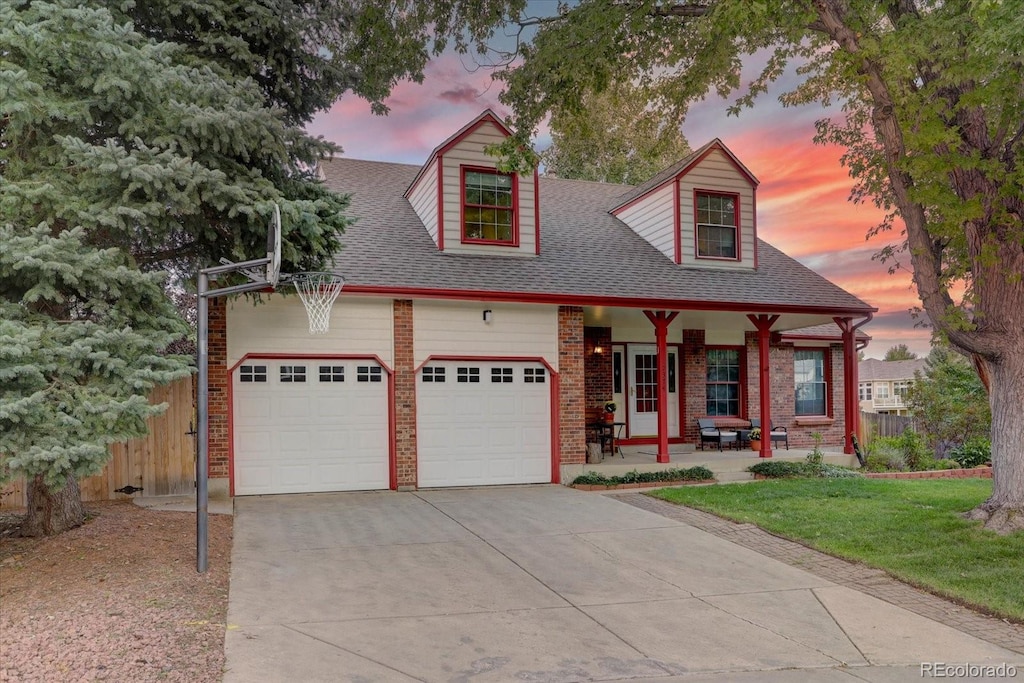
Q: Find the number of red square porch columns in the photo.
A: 3